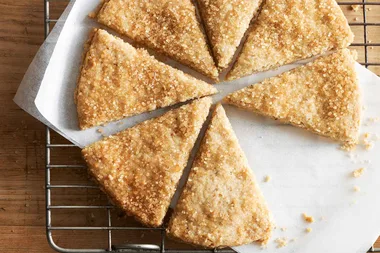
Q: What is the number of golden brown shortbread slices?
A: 7